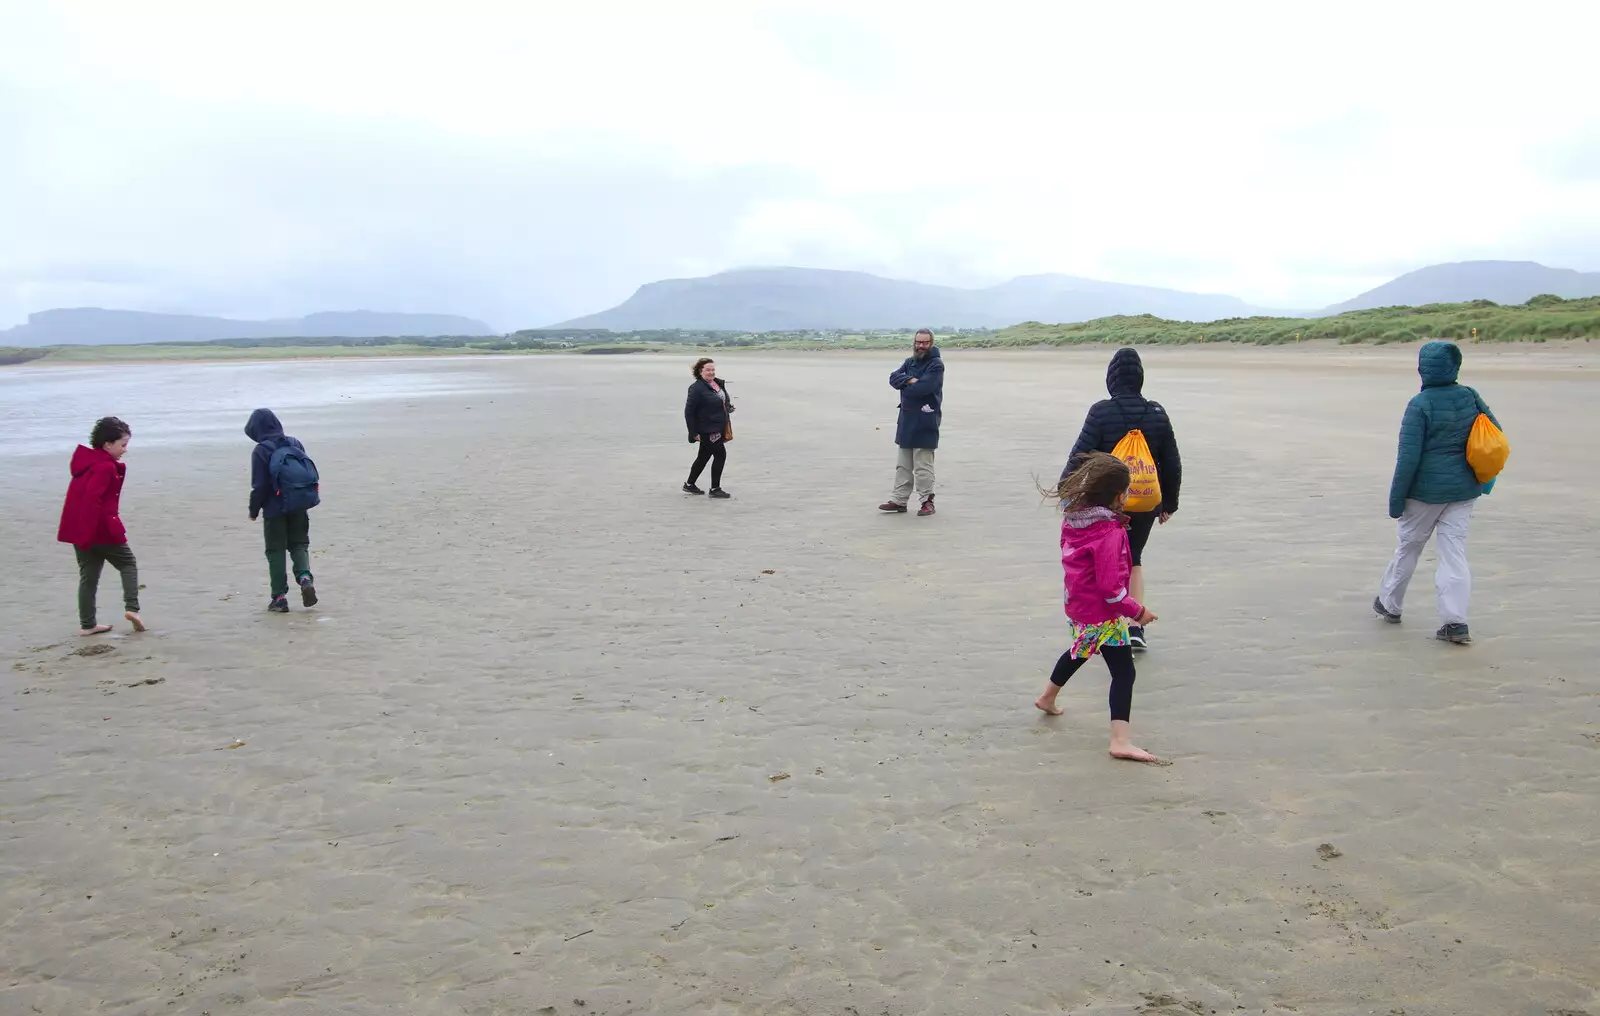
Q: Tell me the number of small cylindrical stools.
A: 0